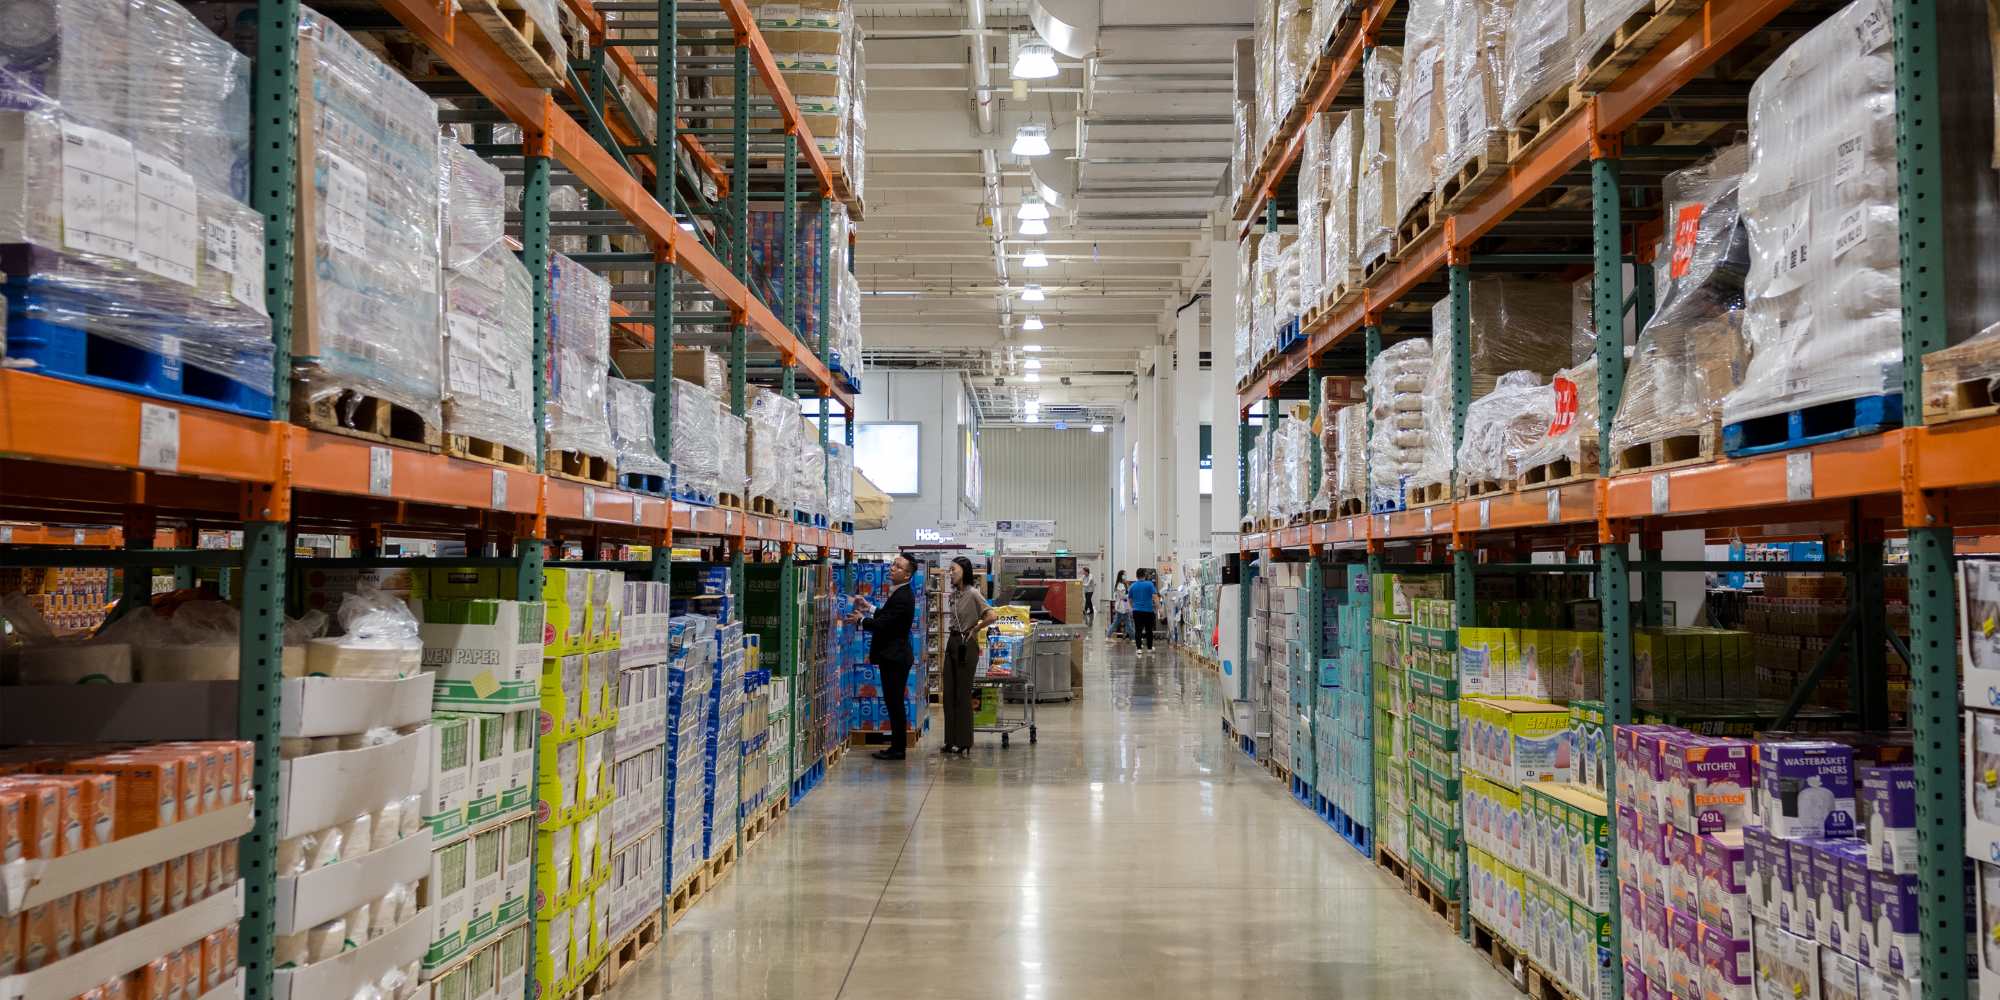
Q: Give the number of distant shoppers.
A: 3